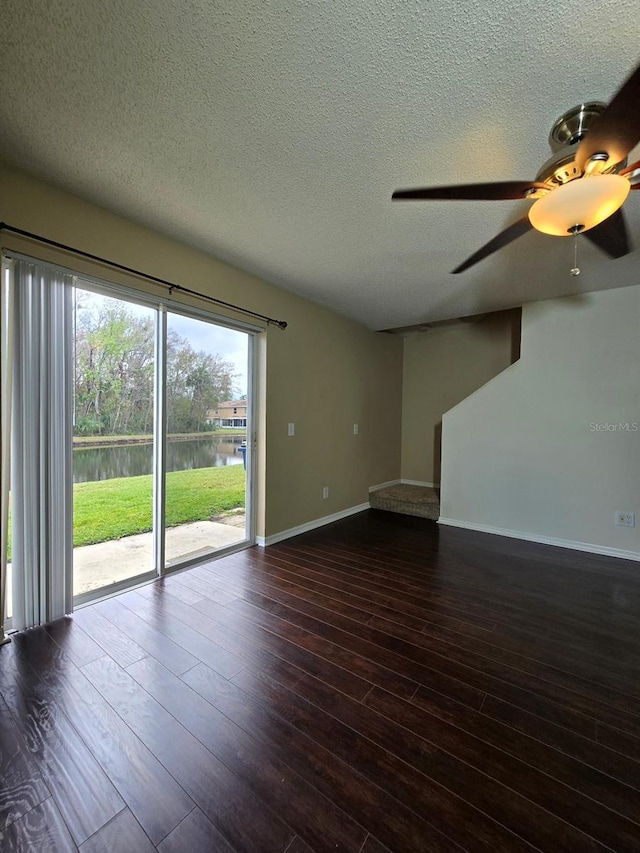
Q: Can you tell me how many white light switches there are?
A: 2